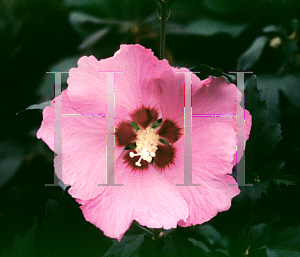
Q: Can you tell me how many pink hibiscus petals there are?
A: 5